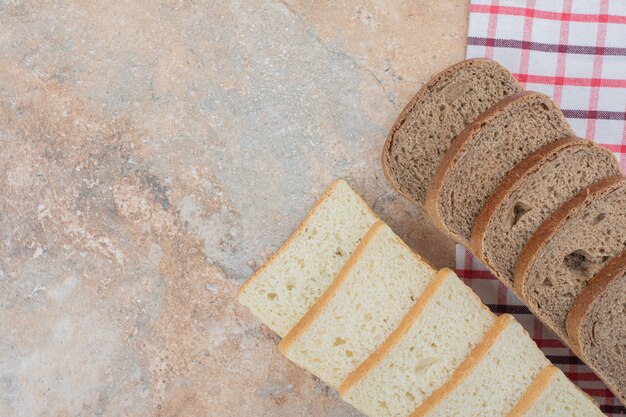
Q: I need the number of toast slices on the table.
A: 10